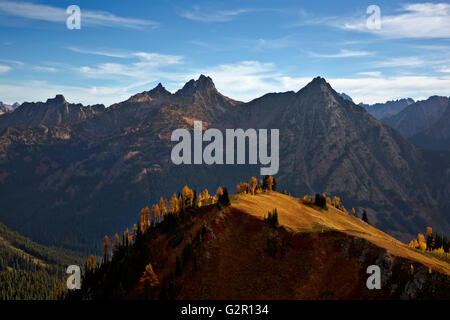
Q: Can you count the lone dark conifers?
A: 1